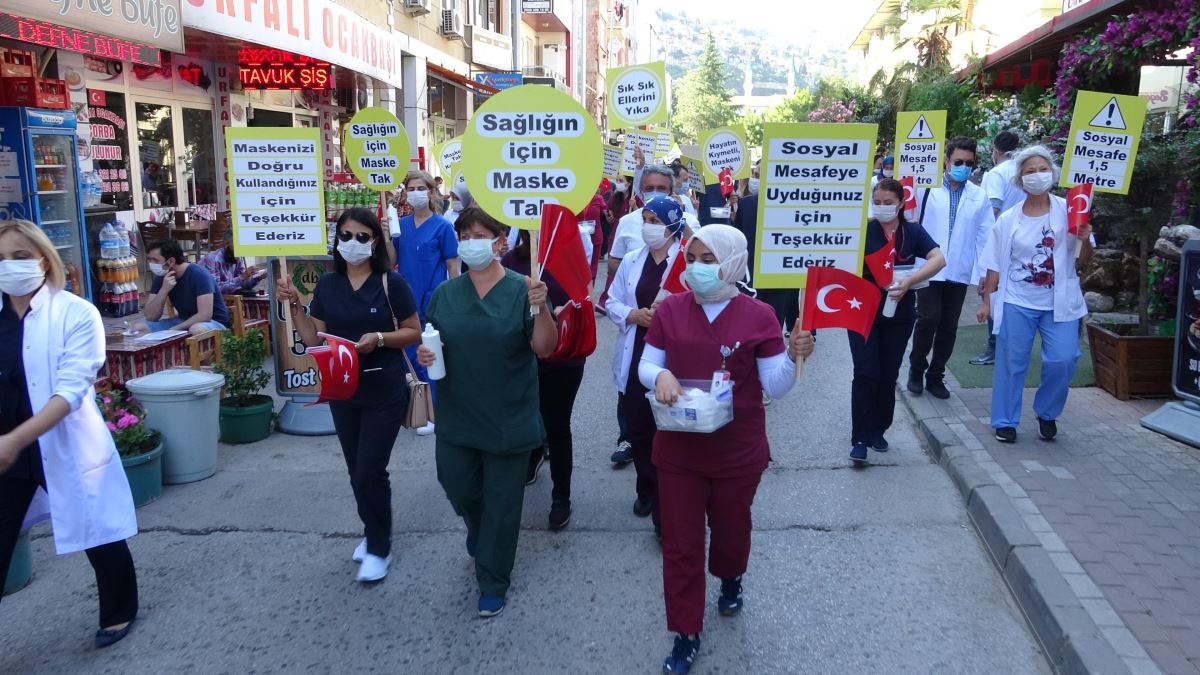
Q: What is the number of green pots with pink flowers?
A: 1